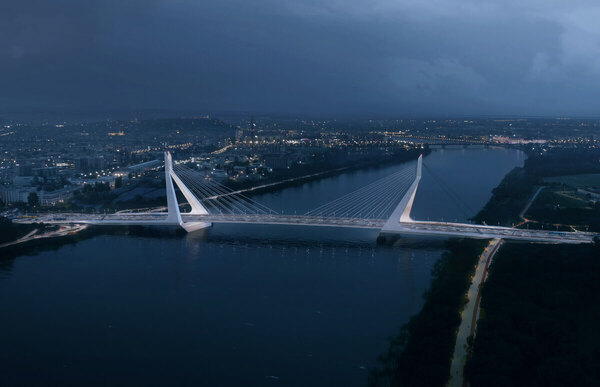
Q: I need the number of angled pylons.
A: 2